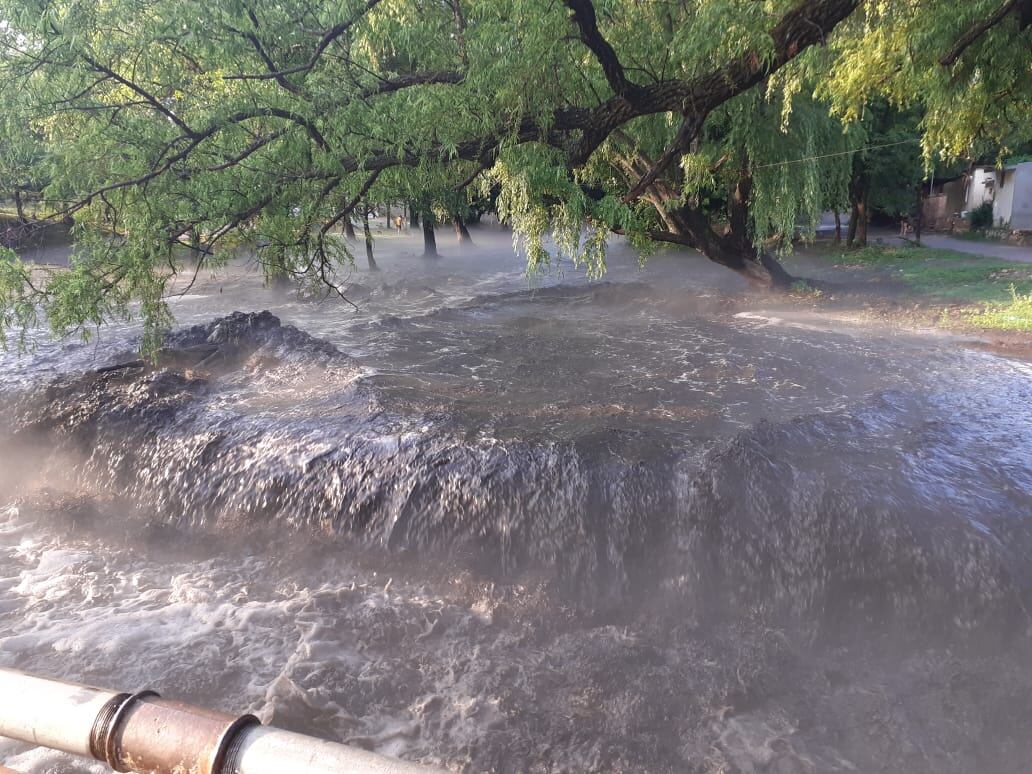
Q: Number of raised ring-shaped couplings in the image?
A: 2